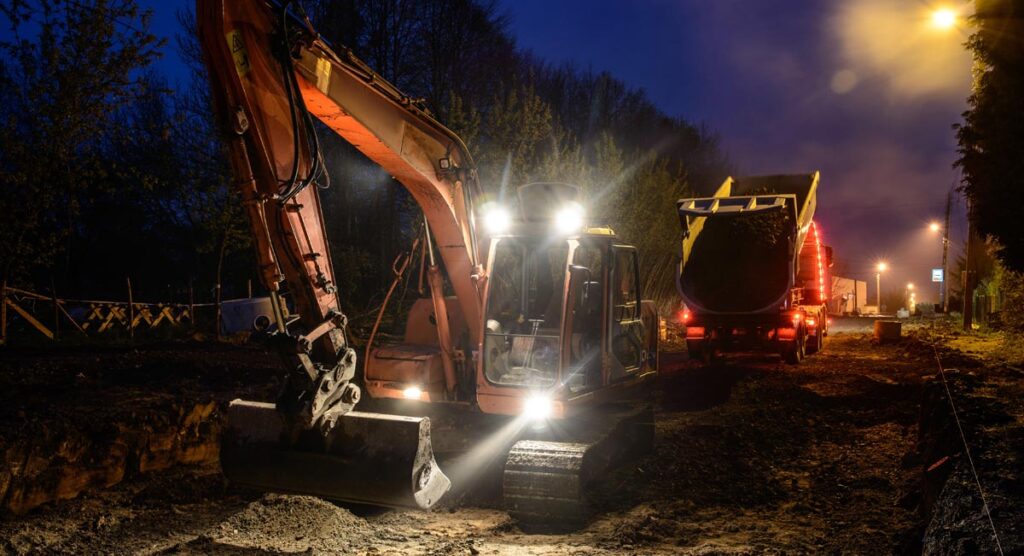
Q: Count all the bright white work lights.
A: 4